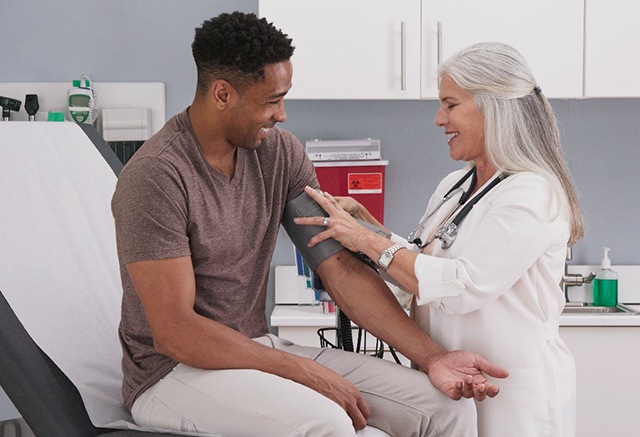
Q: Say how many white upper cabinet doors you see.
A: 3